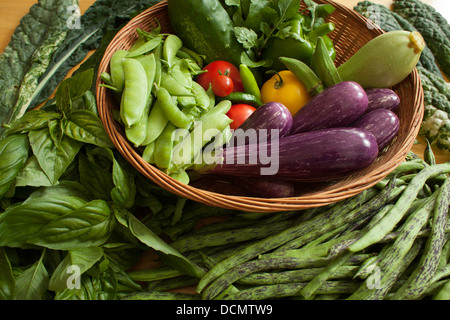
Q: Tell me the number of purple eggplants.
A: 6